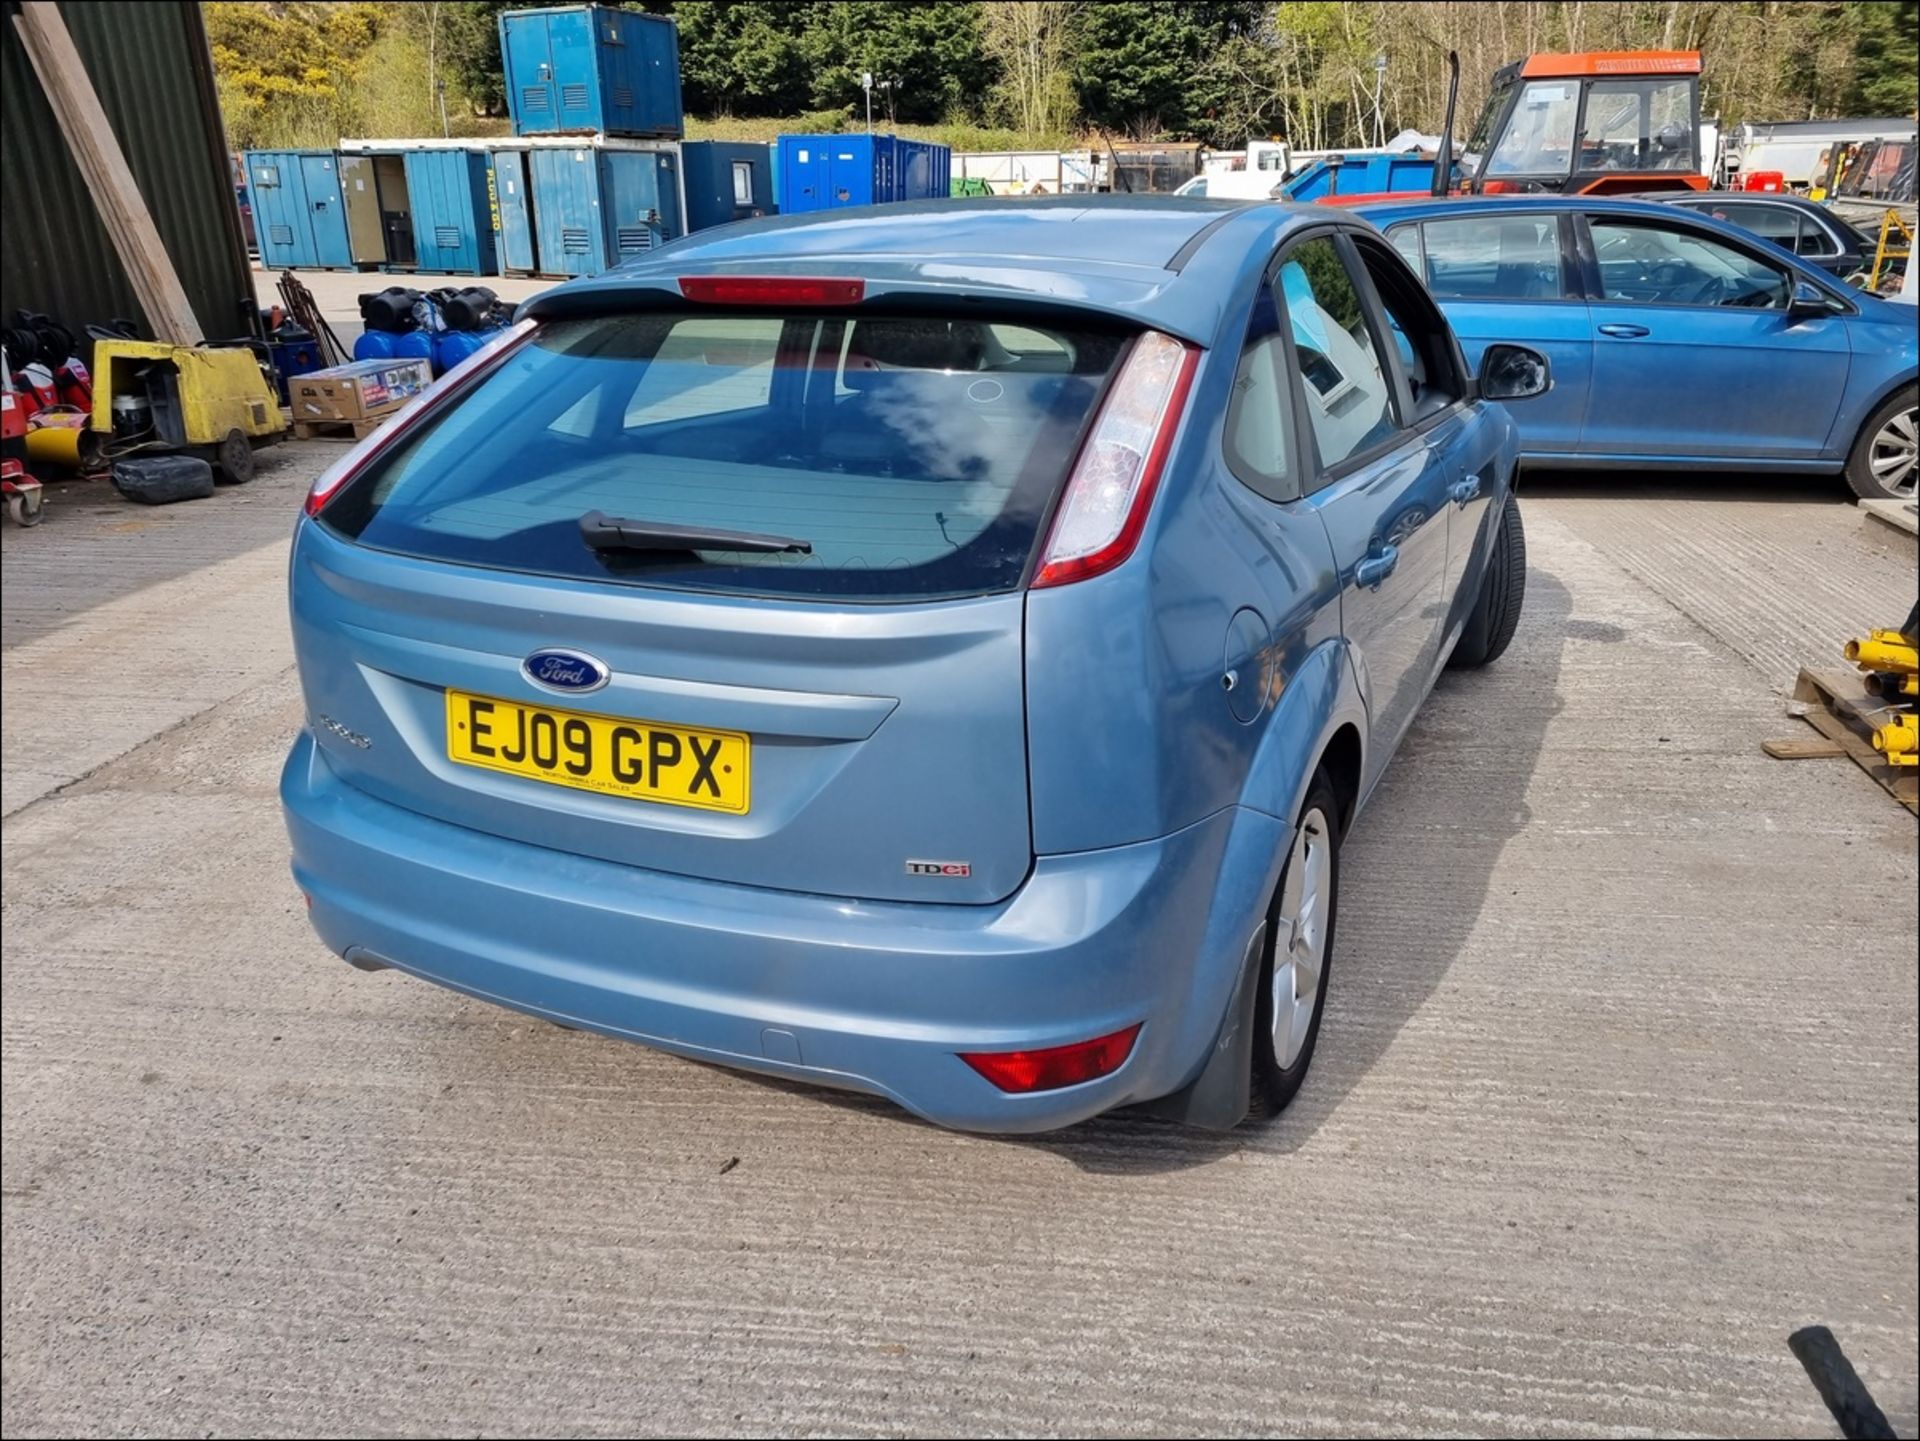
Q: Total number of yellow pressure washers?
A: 1